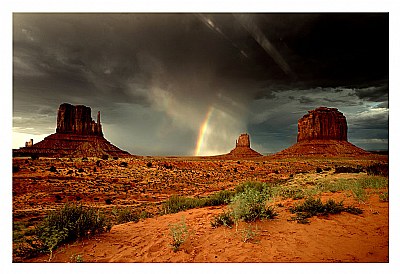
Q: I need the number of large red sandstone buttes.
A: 3